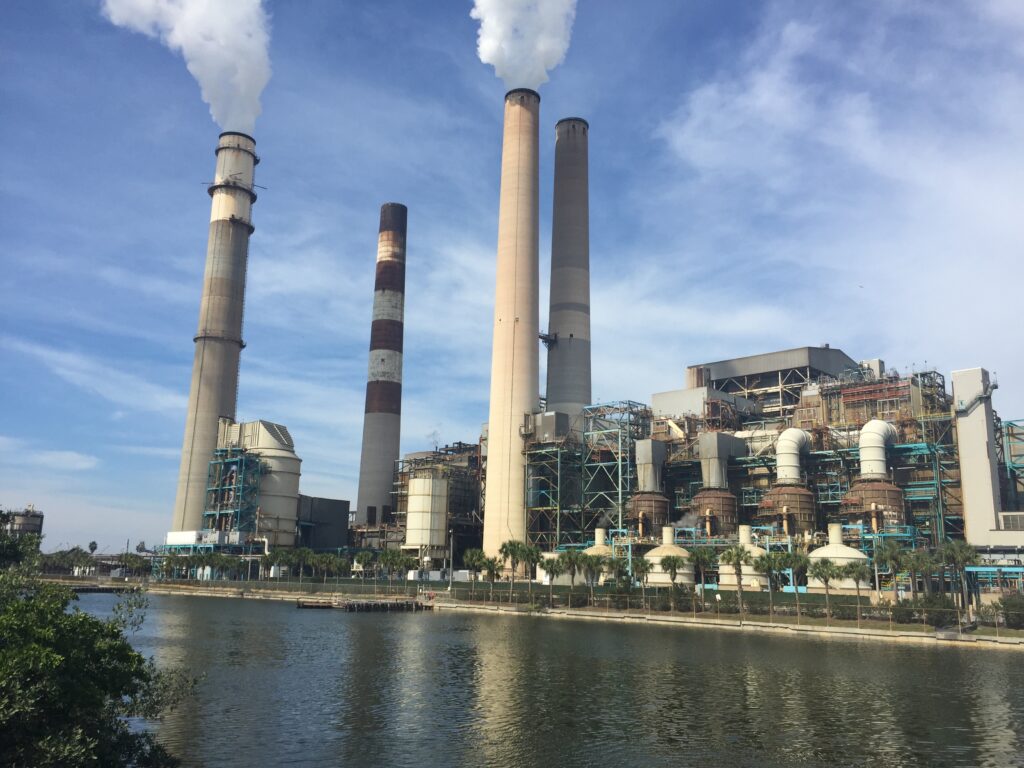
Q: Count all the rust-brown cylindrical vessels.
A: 4